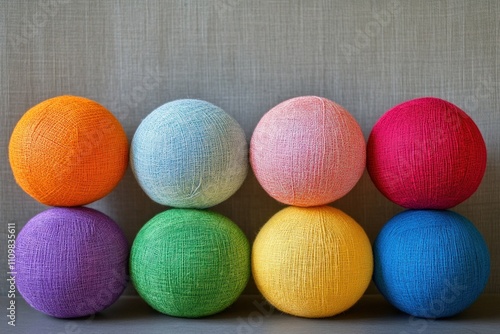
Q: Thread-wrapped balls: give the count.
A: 8